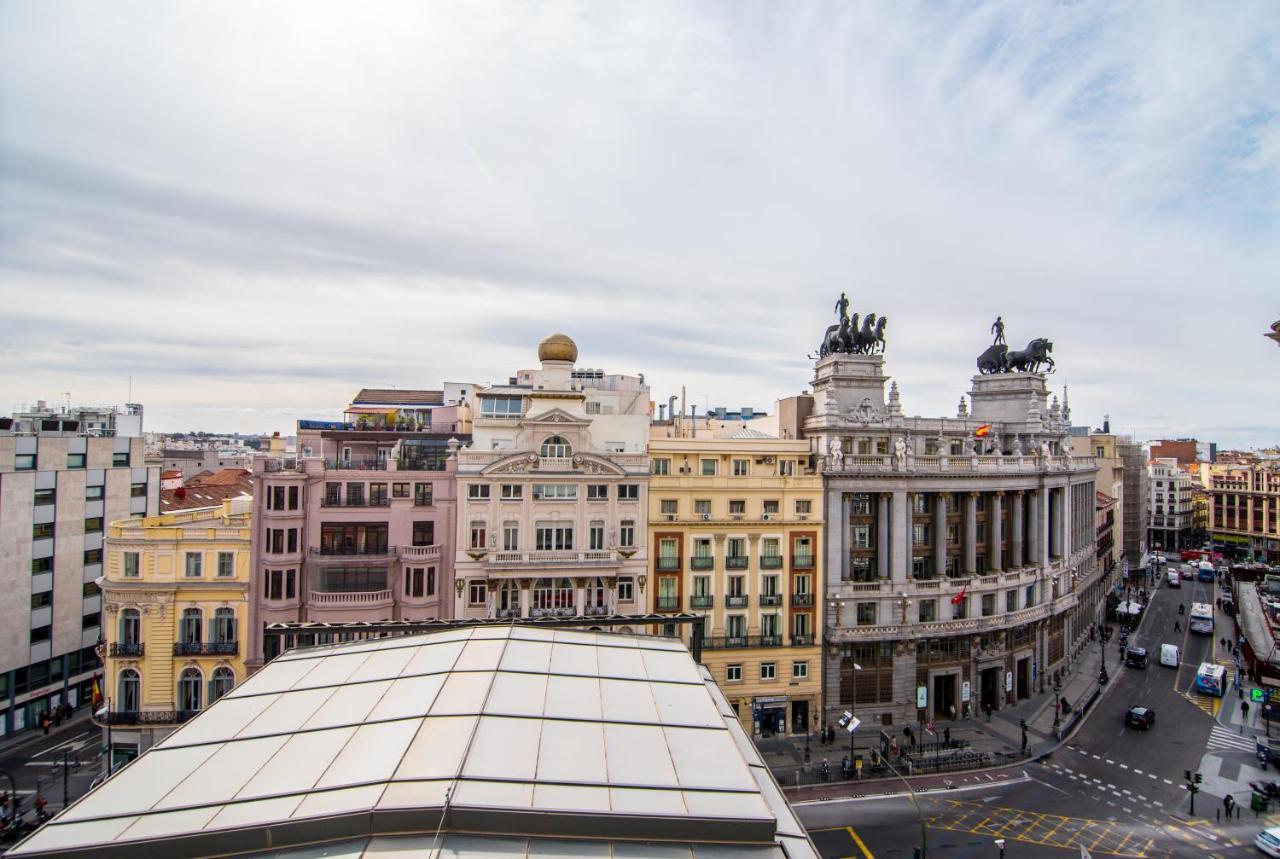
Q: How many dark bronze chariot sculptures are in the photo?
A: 2